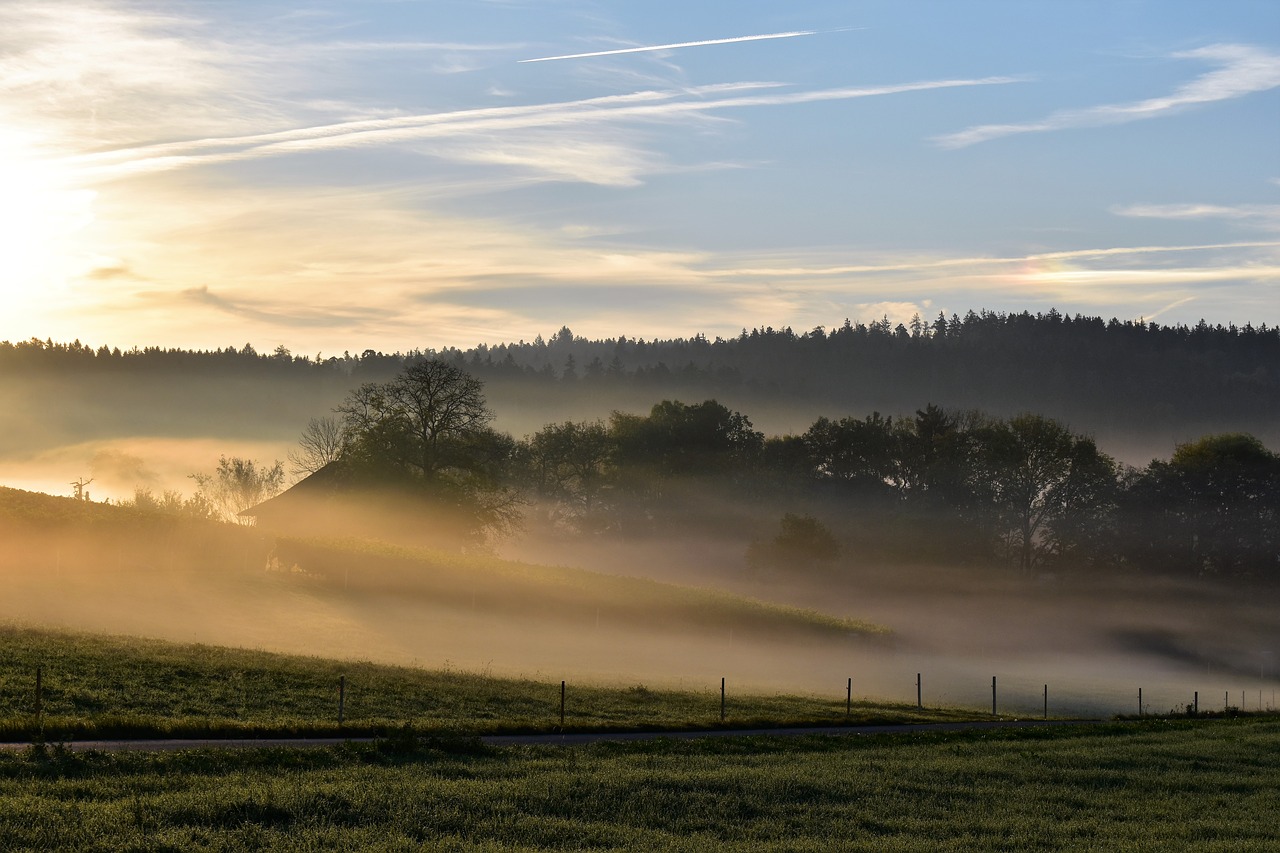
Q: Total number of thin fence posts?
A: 14